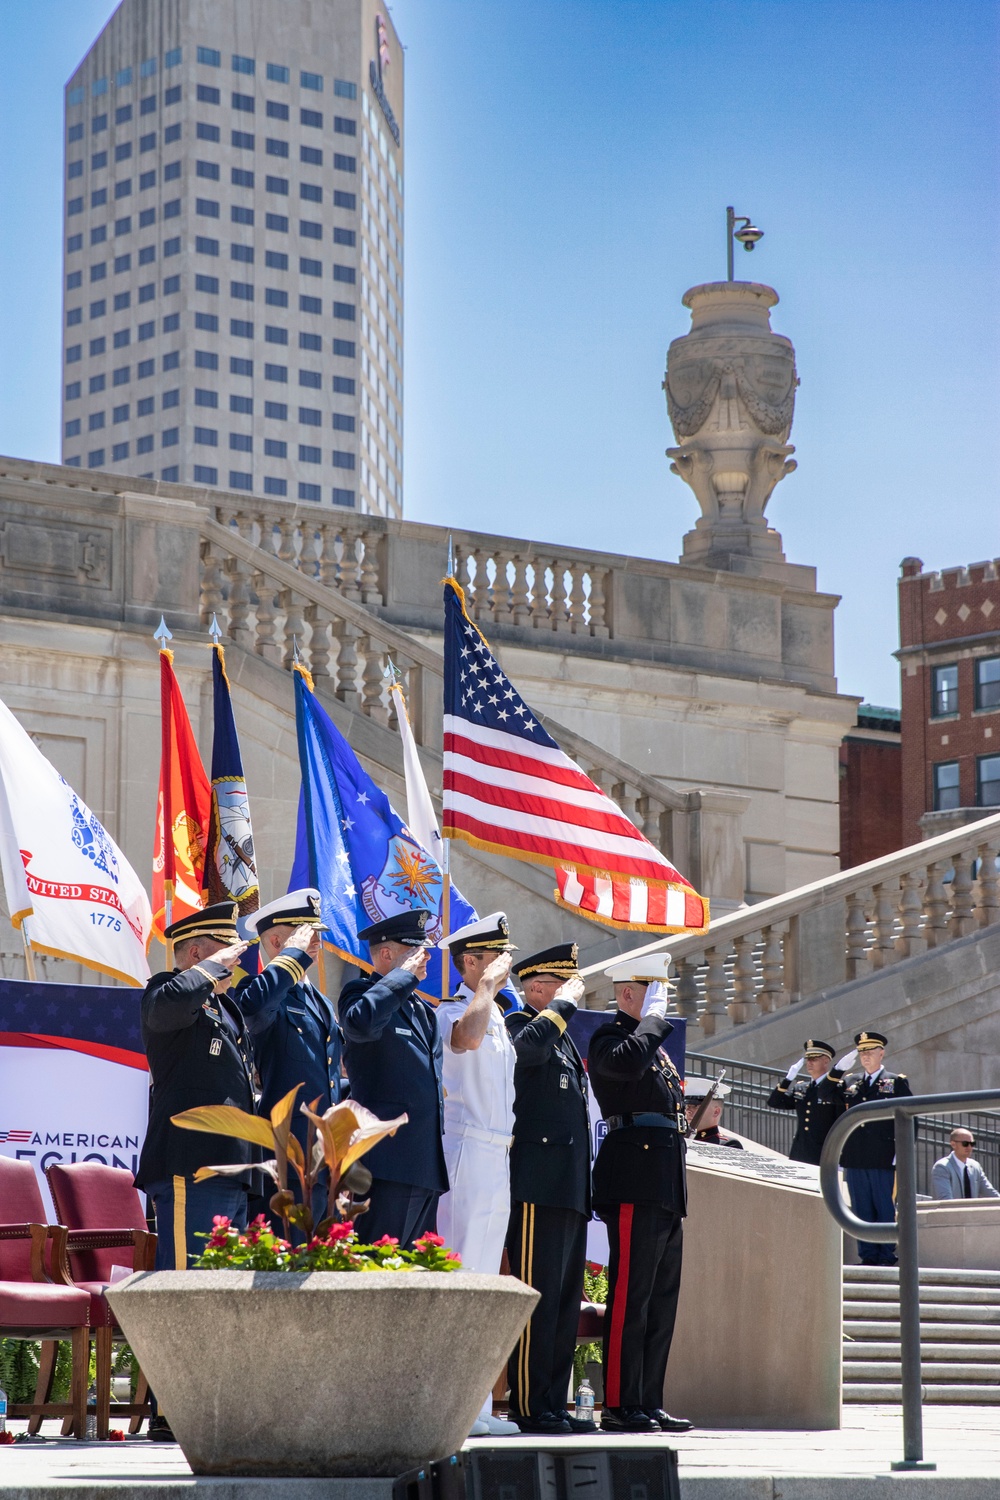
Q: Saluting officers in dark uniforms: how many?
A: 7